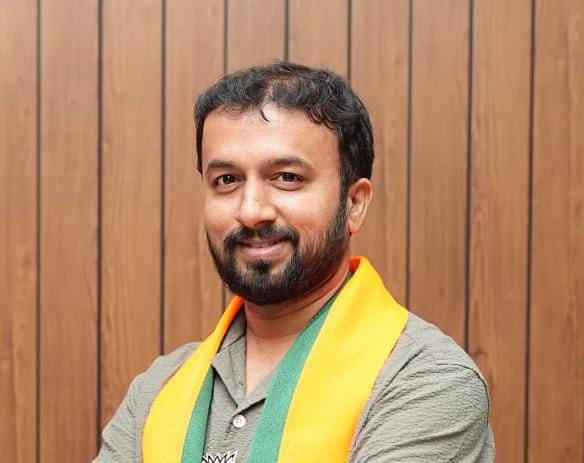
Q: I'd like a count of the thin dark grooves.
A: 9